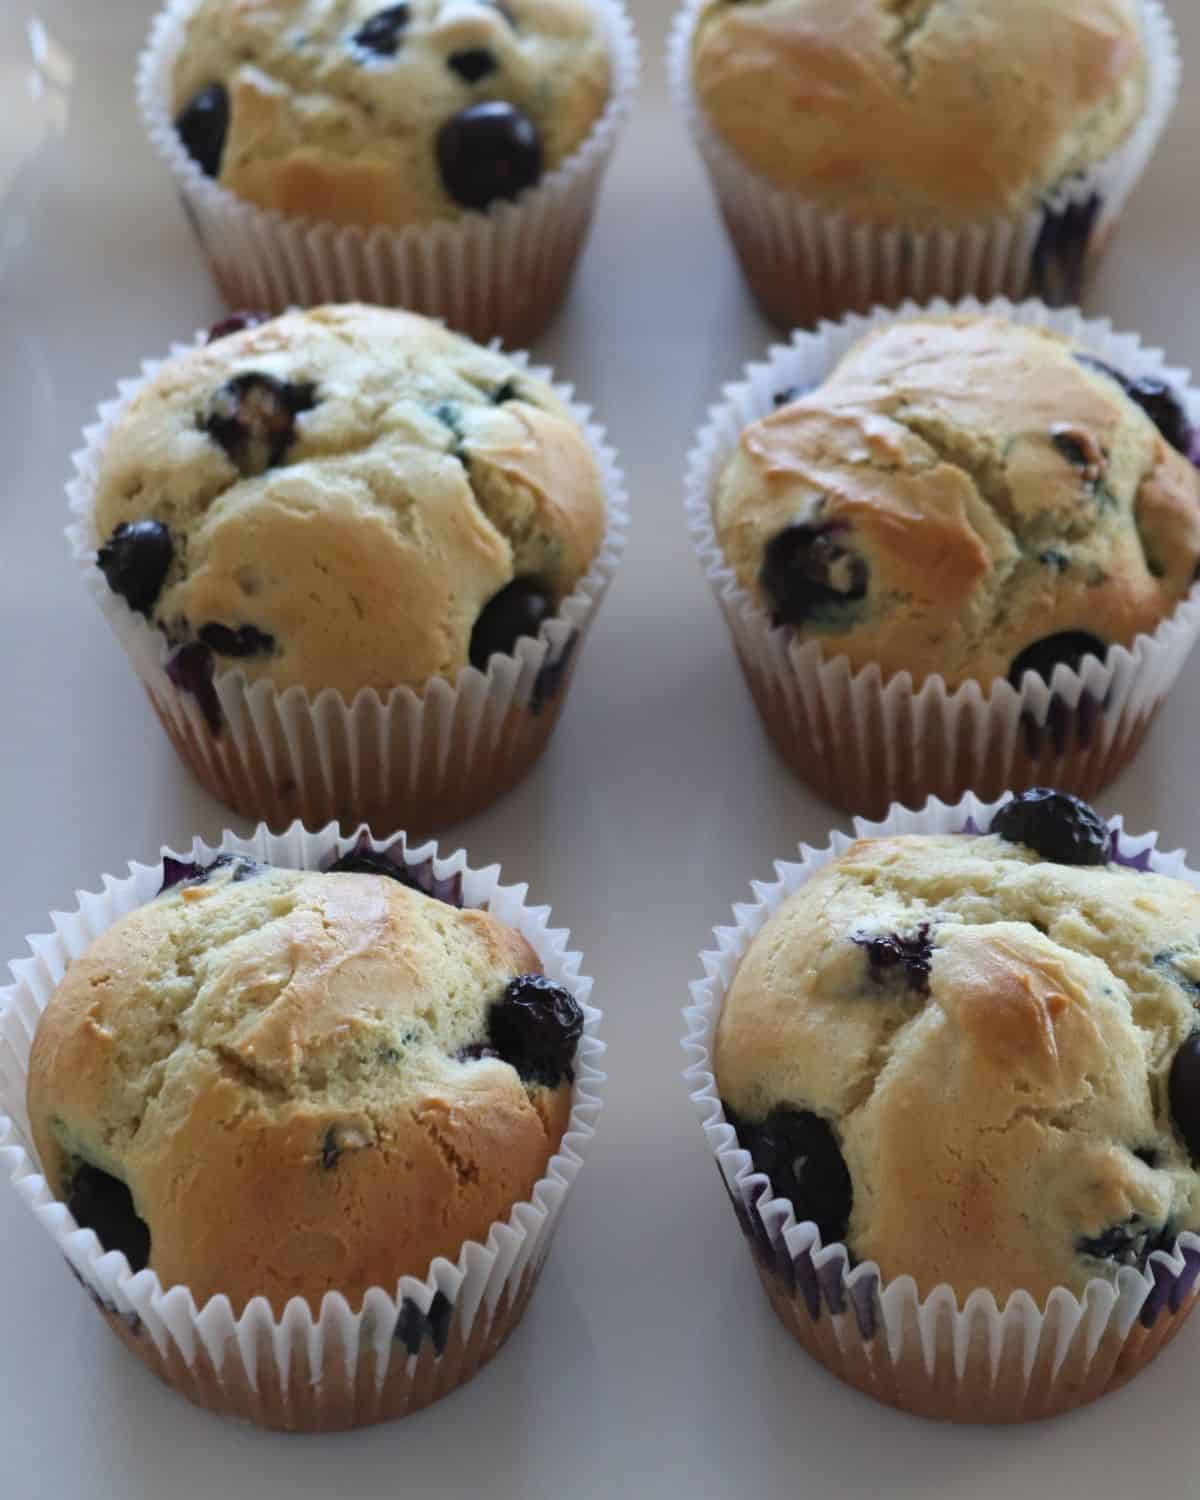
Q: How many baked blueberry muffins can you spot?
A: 6